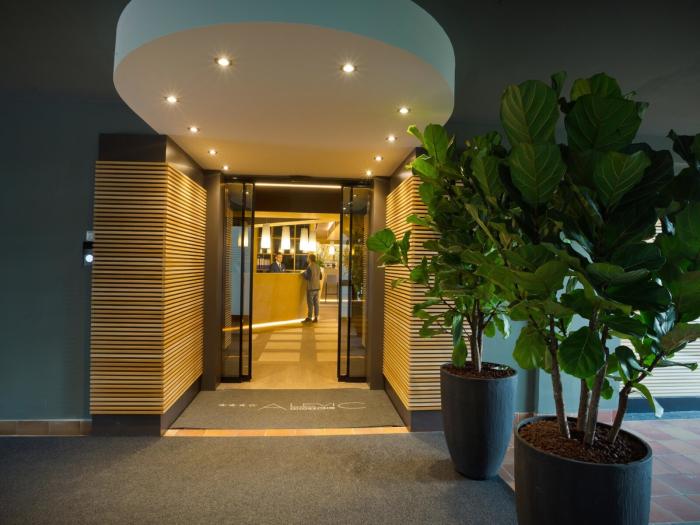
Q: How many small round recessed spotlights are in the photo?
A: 10